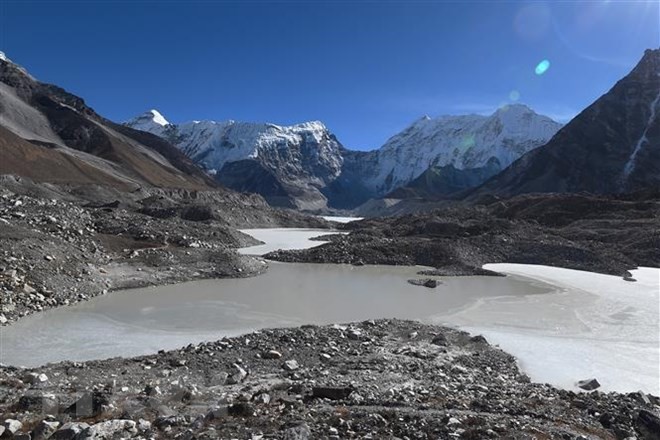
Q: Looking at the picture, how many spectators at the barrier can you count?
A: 0